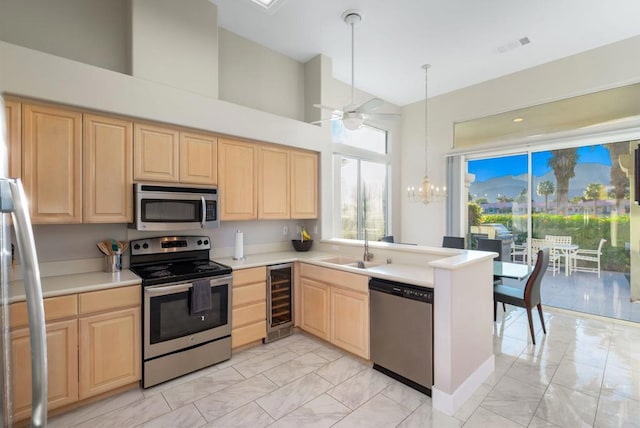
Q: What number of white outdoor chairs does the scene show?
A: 4